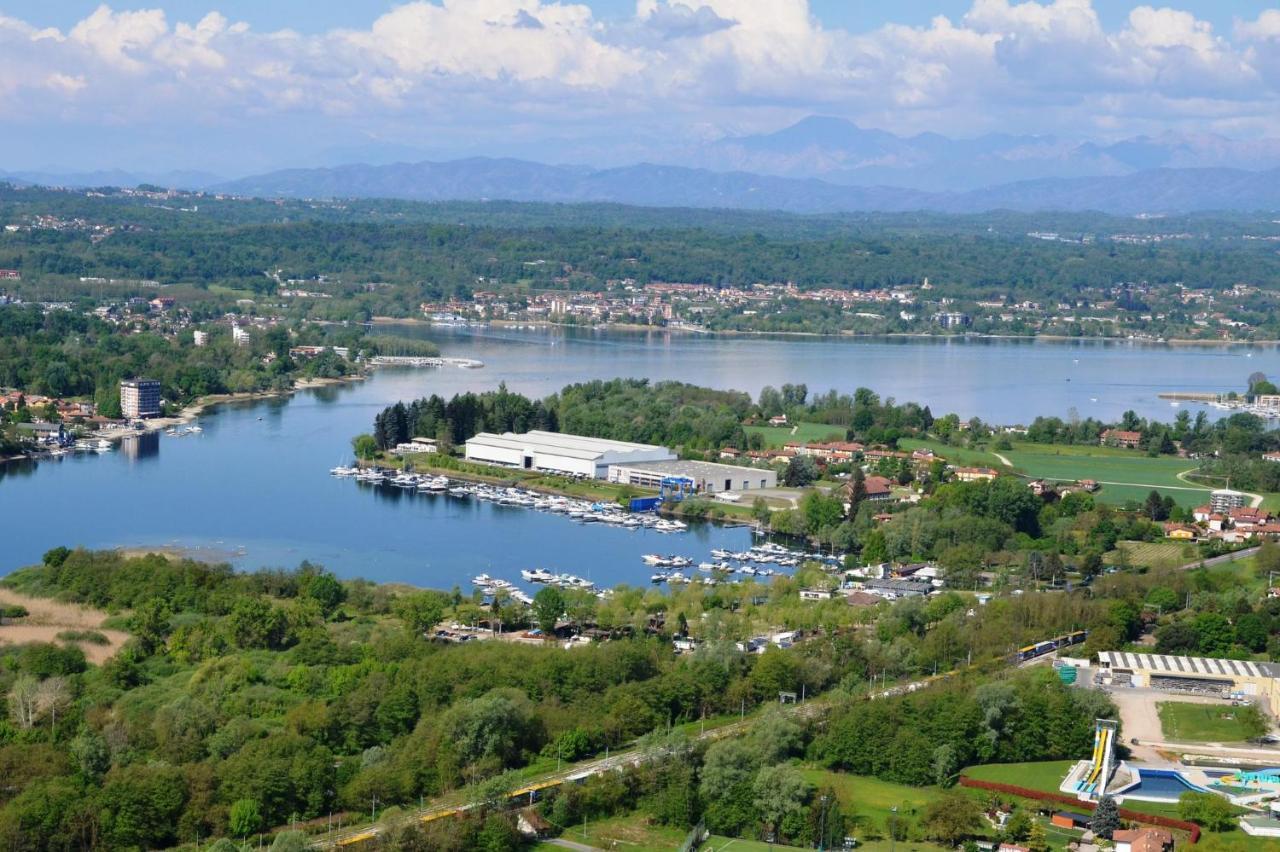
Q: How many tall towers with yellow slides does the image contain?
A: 1